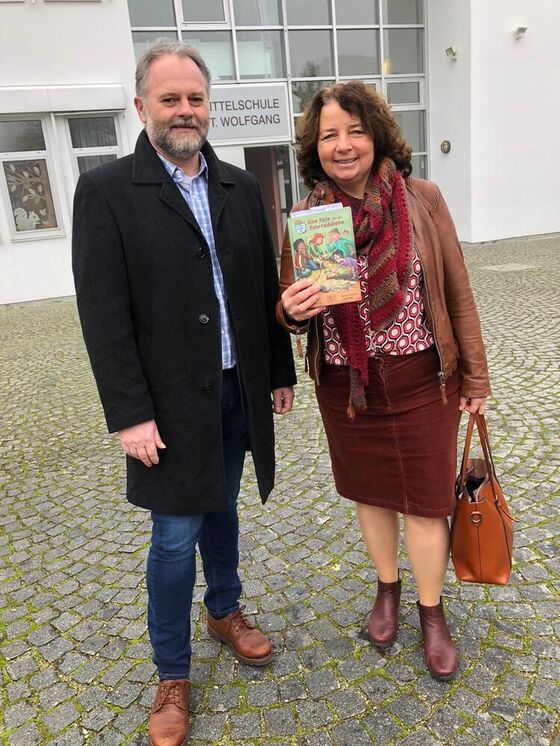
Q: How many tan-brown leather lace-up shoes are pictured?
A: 2